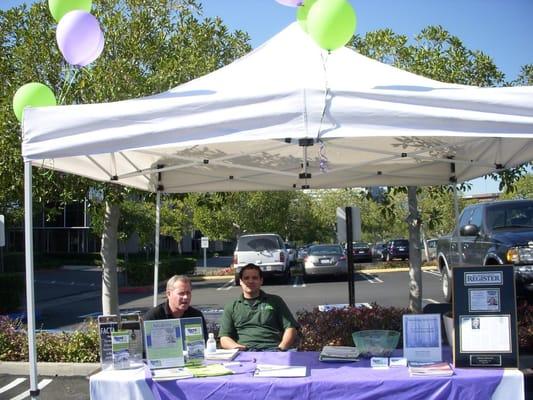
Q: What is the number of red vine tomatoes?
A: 0